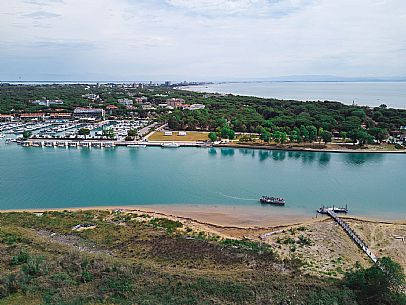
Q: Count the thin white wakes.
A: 1